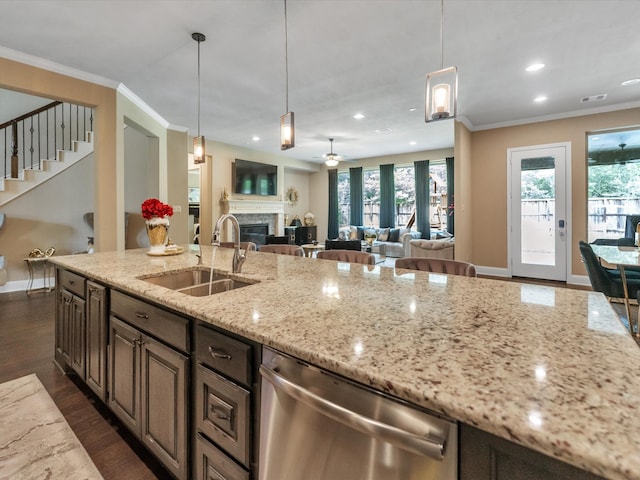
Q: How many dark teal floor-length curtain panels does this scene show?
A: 5